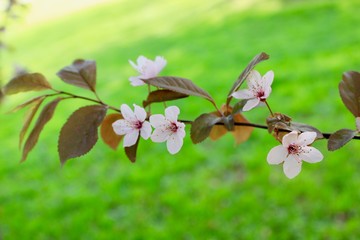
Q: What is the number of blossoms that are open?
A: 5